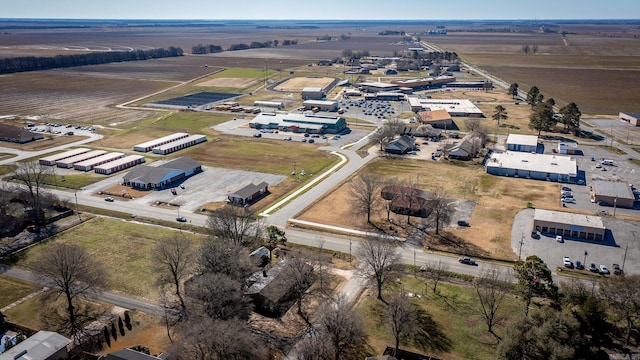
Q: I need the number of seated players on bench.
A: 0